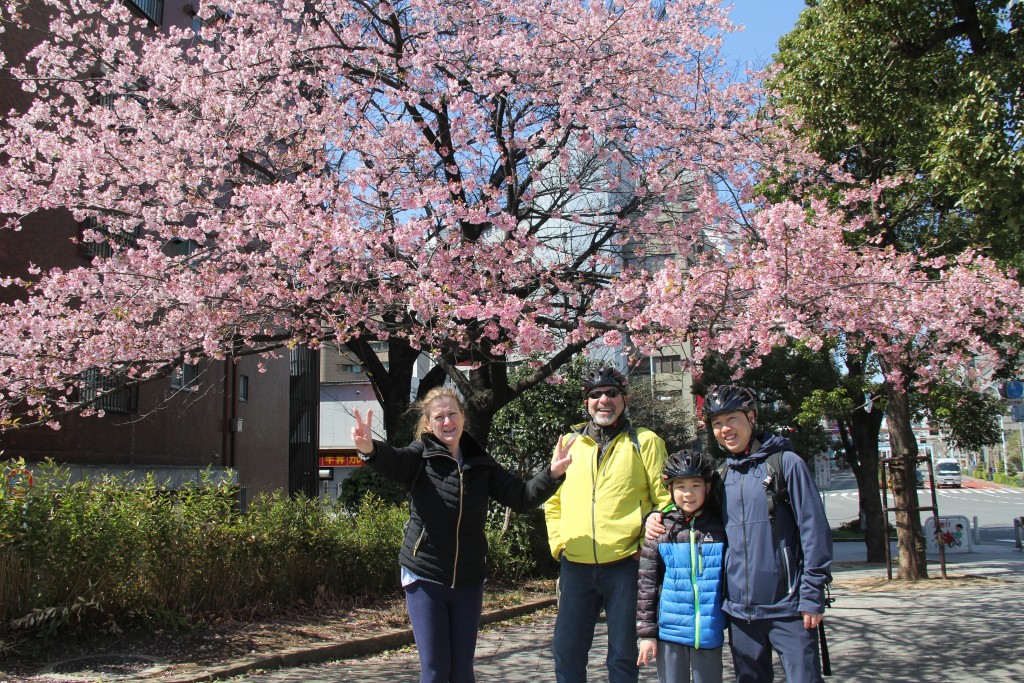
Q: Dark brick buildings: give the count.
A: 1